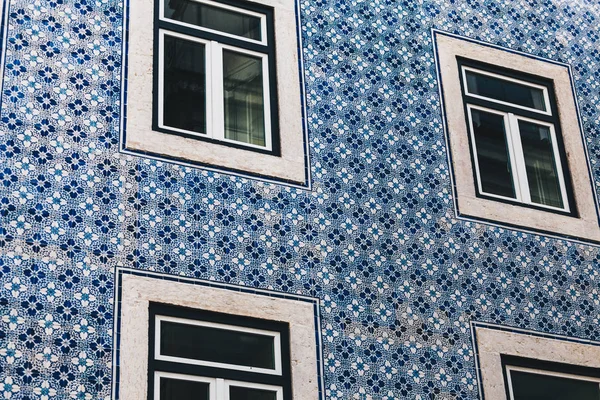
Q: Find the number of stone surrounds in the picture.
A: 4